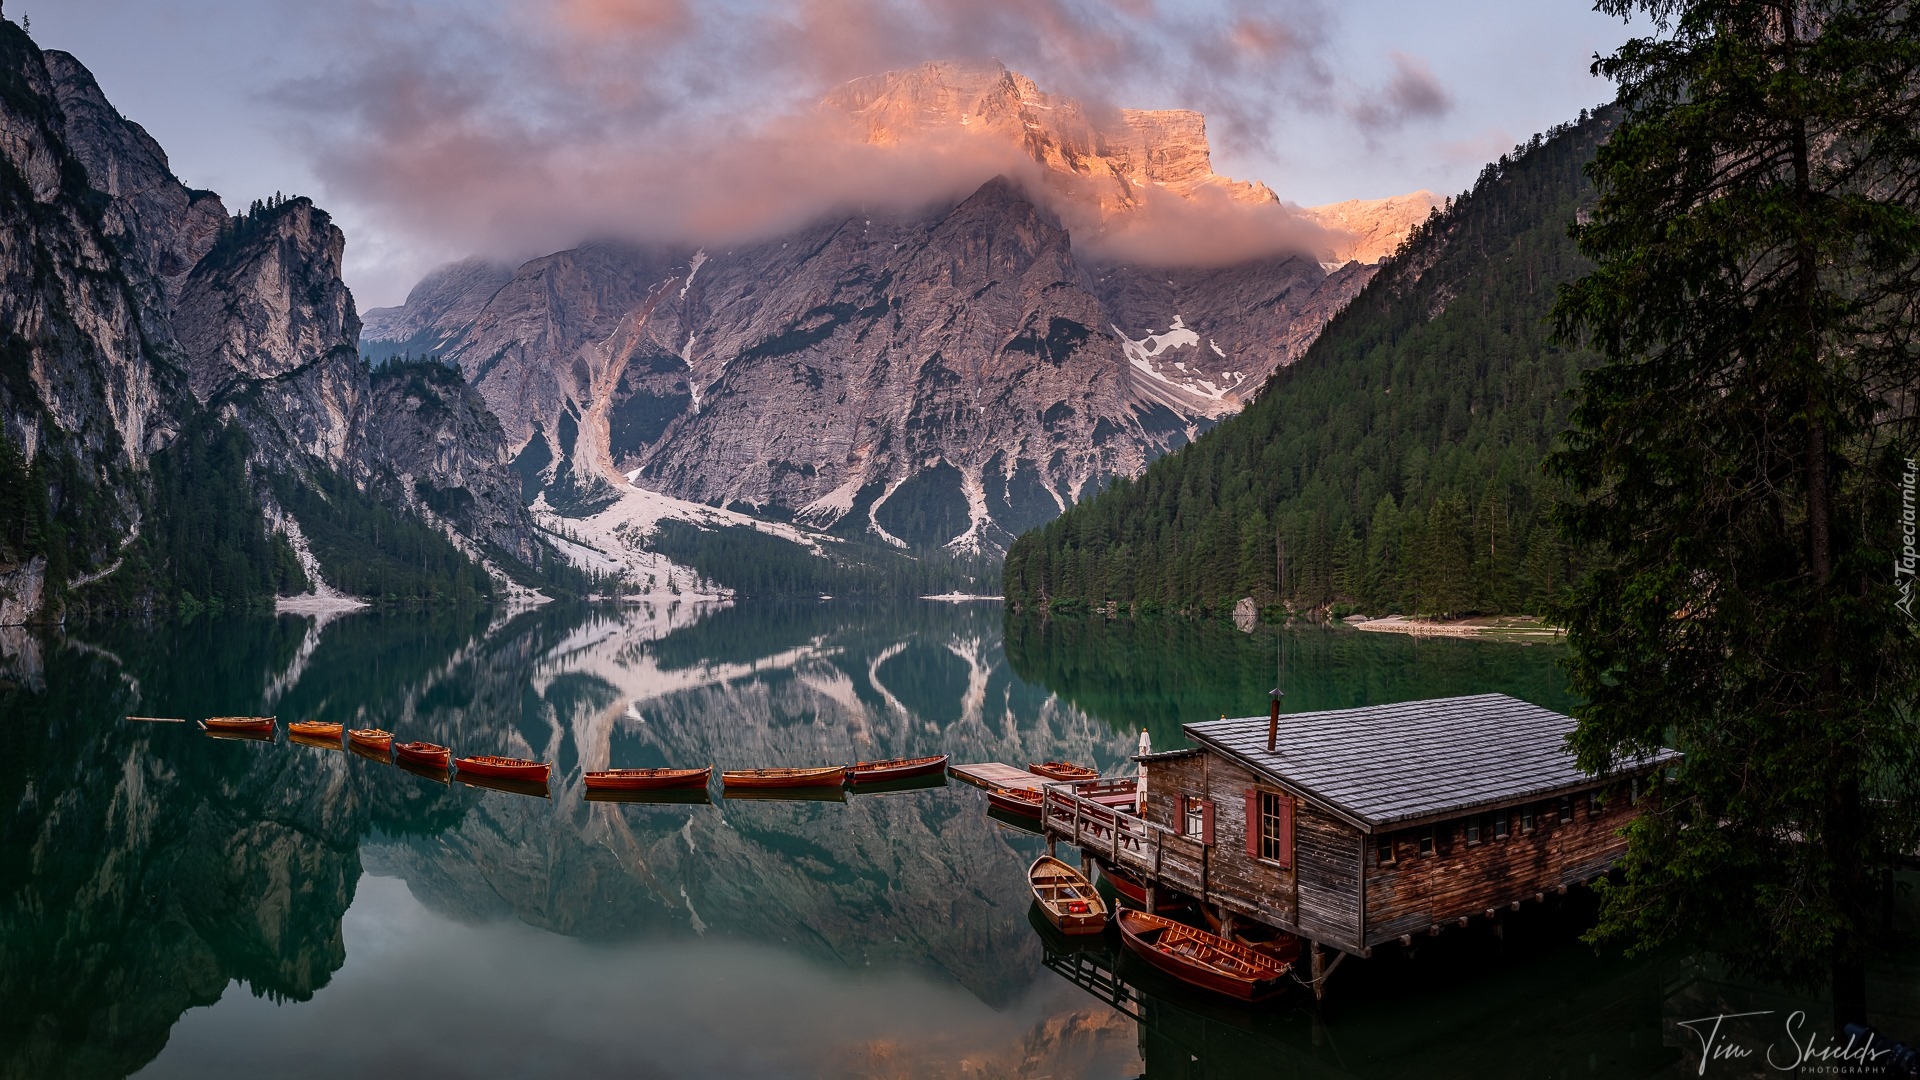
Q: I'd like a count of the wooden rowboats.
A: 14